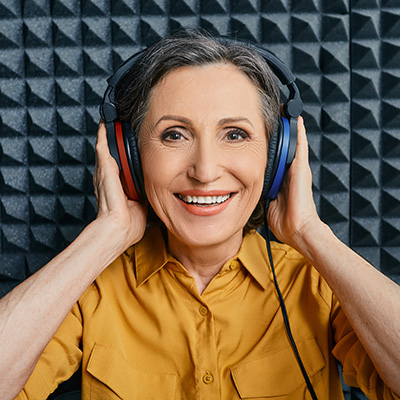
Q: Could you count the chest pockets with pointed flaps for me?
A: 2